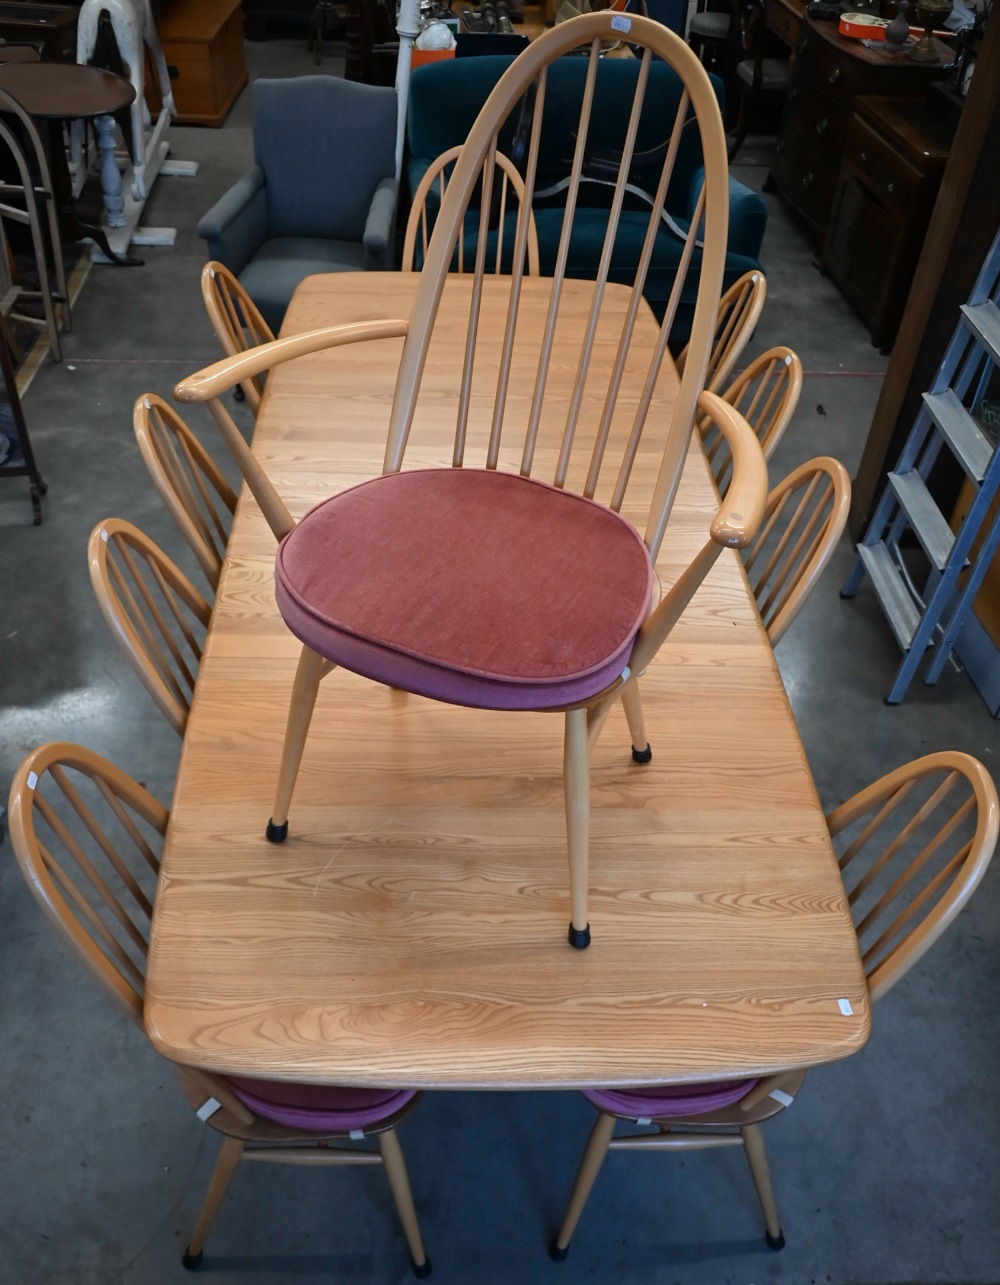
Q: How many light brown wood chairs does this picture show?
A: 10